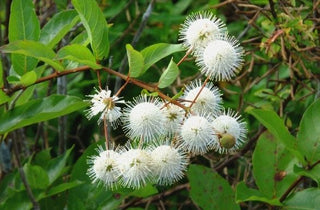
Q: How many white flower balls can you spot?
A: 11